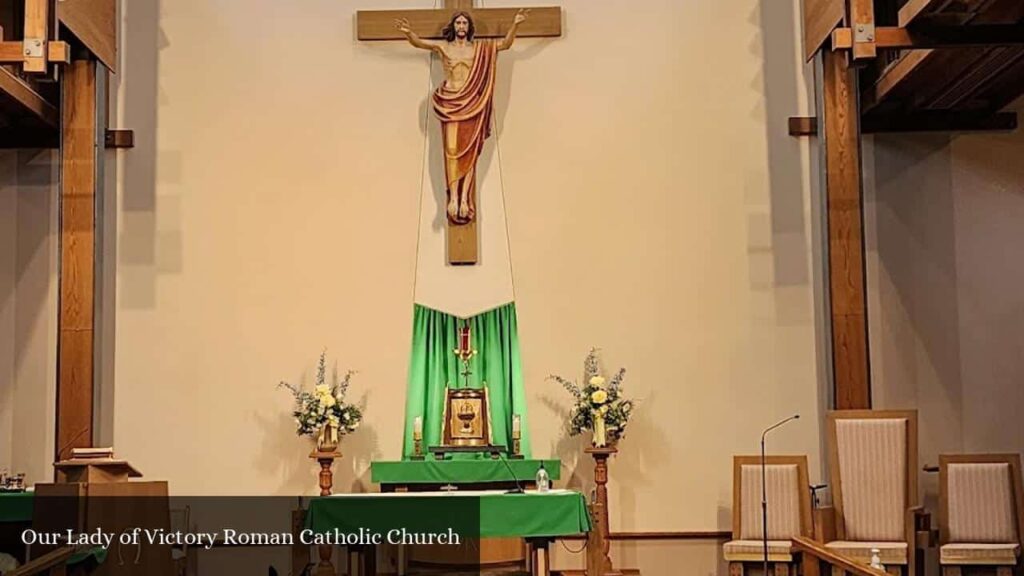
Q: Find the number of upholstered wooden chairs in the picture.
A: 3